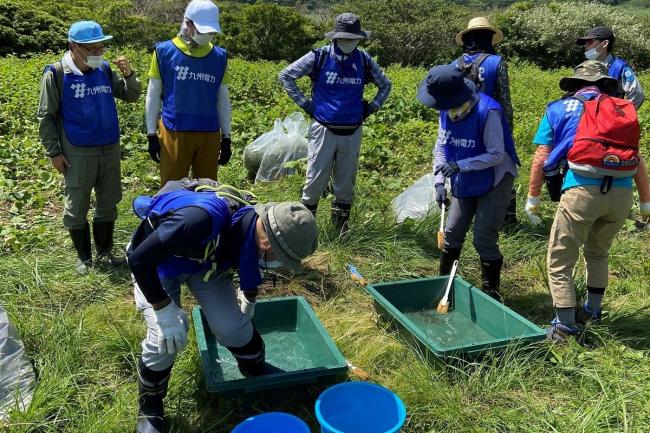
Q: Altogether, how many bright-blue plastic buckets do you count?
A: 2